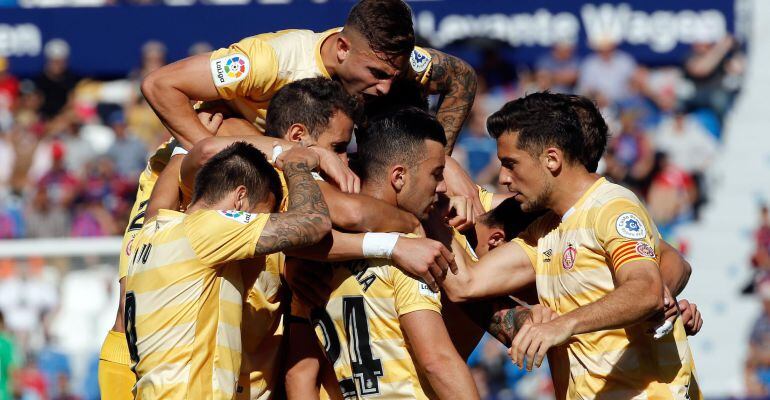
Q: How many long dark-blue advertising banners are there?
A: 1